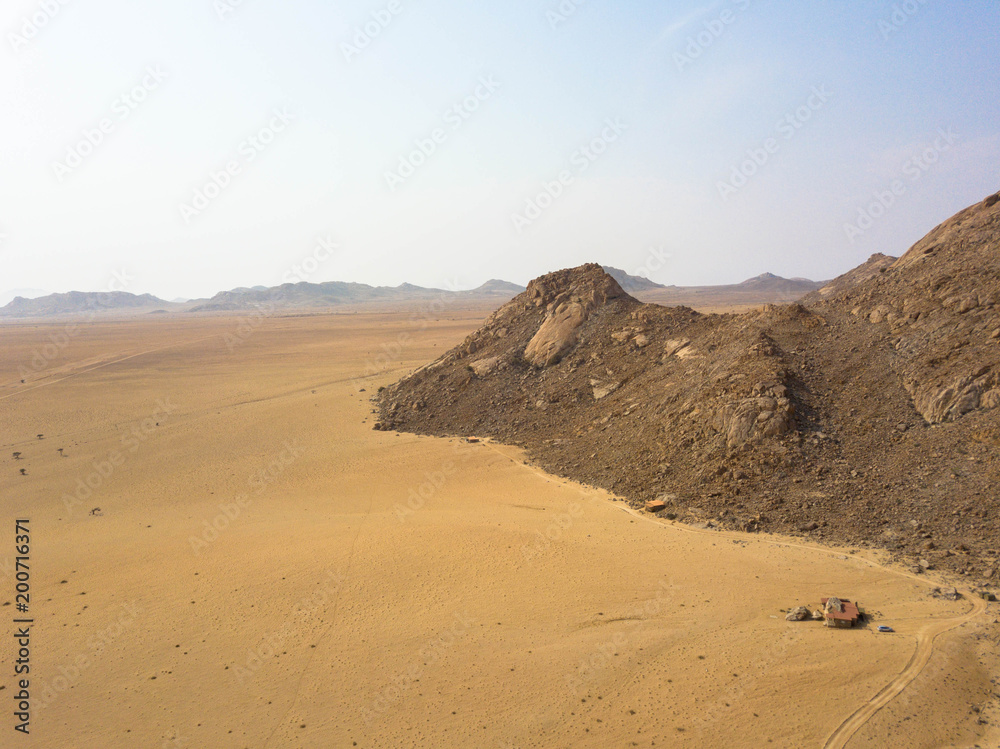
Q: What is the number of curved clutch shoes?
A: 0